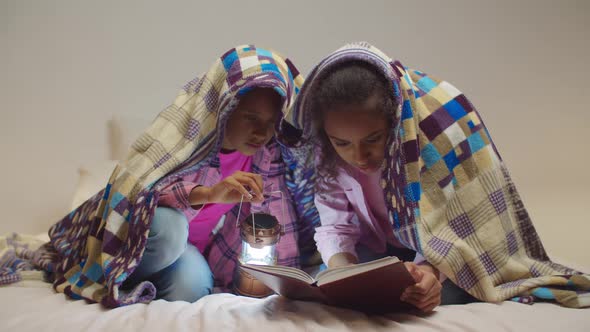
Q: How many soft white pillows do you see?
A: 2